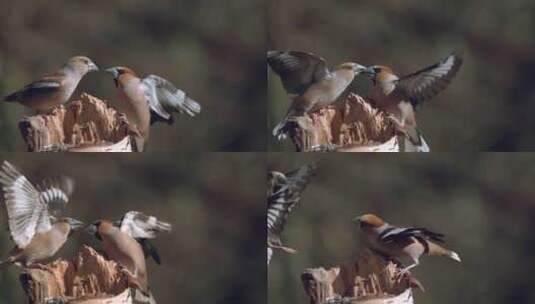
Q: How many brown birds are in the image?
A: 8